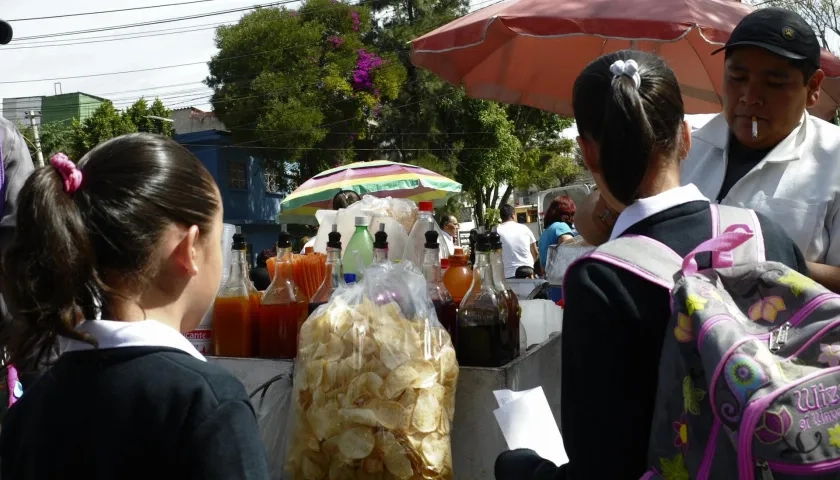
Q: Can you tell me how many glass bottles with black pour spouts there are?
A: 7